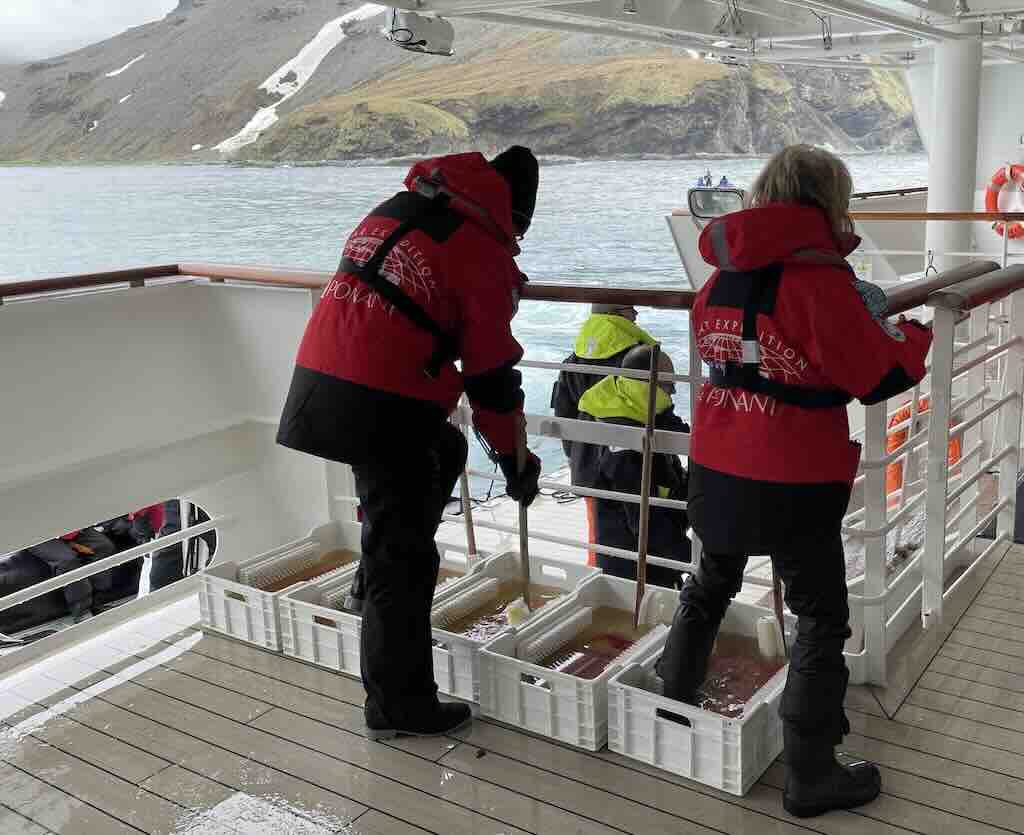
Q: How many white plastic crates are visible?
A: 5